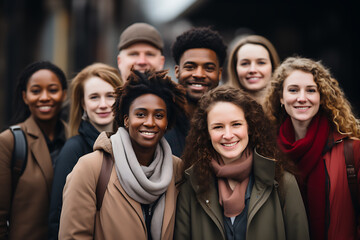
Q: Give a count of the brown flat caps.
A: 1